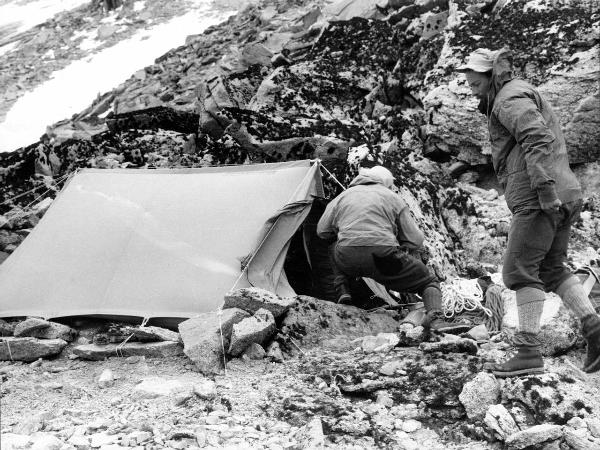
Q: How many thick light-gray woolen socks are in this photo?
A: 2